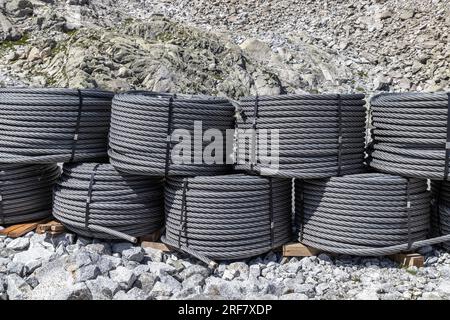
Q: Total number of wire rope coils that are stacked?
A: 9